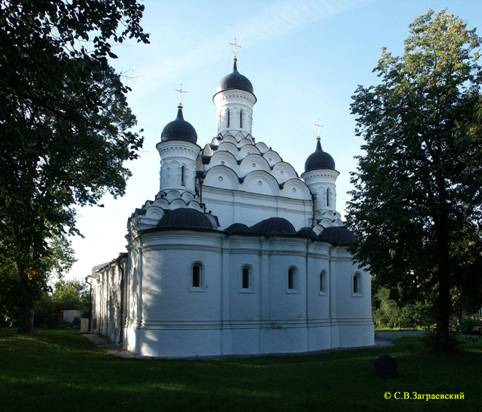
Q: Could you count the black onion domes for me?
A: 3